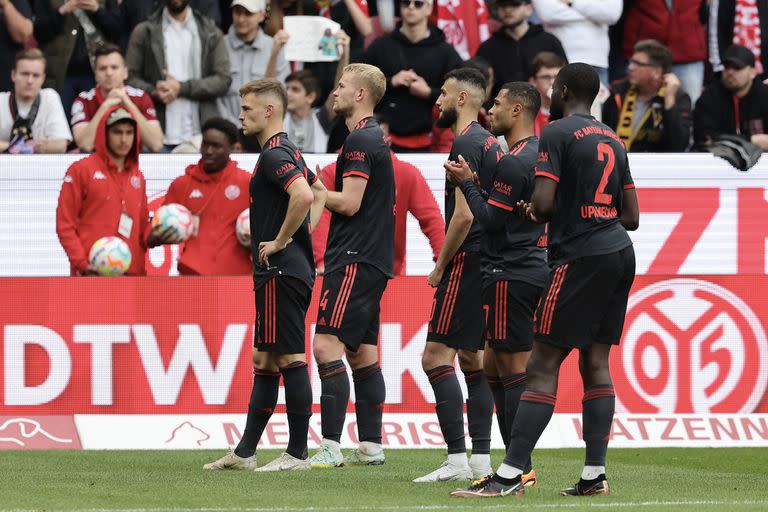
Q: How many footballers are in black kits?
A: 5